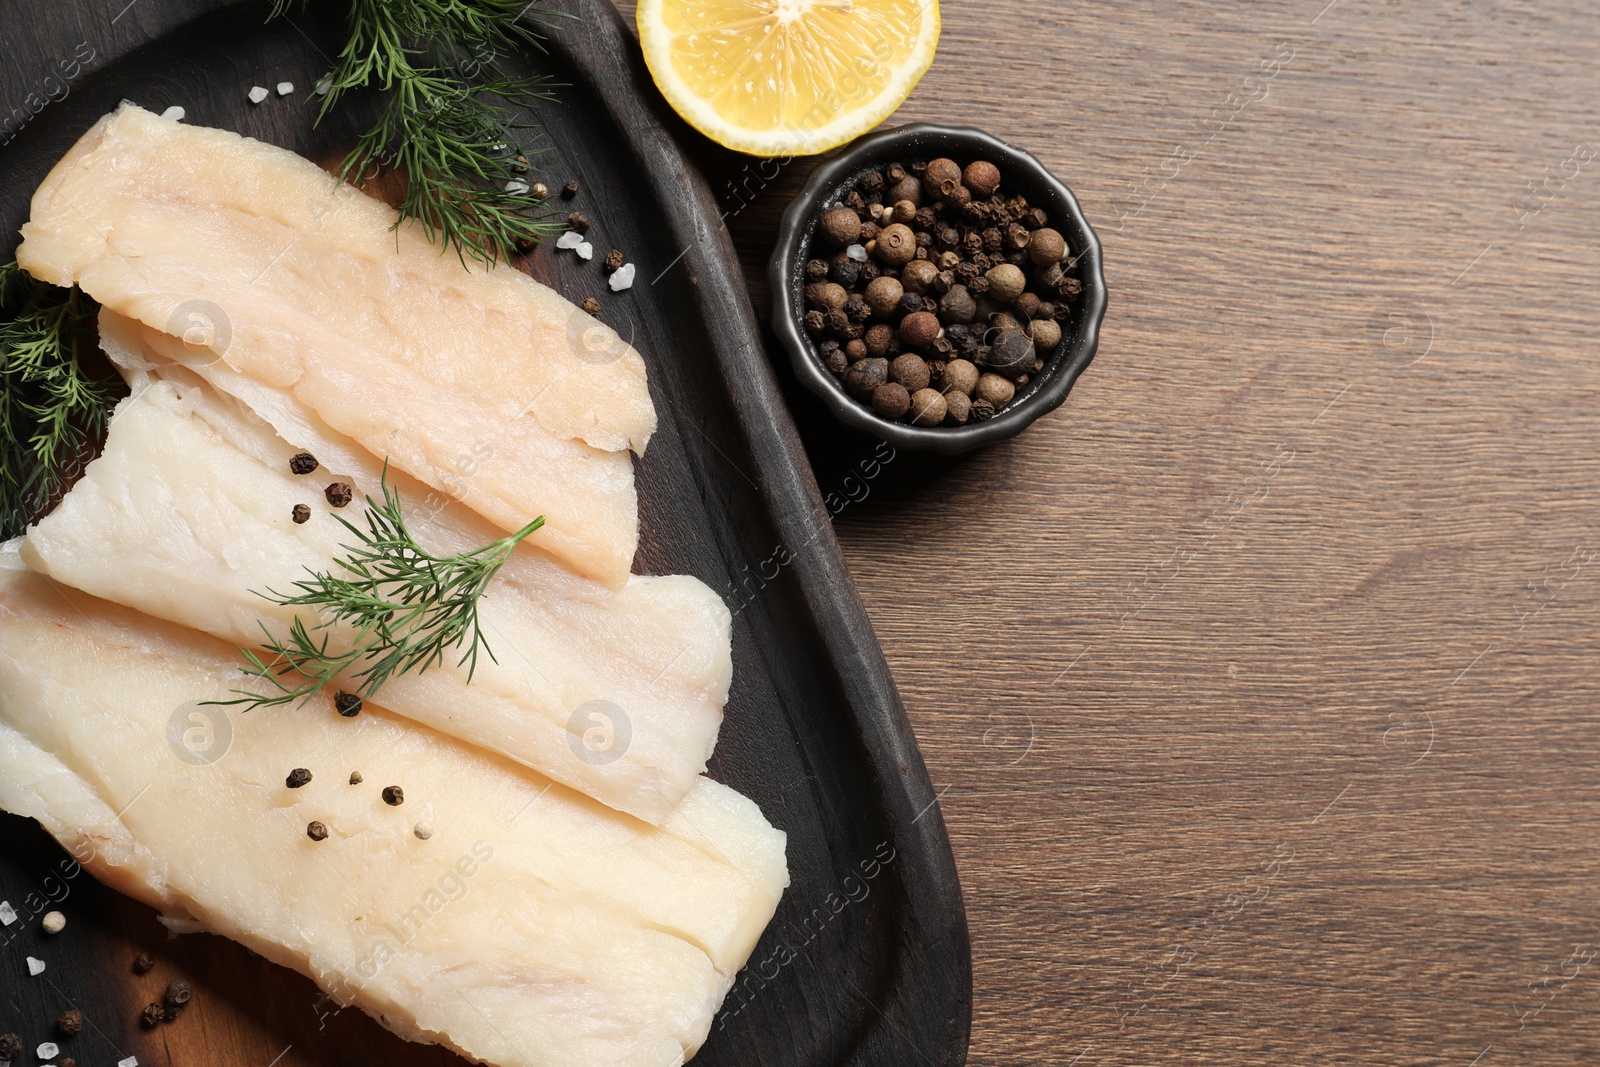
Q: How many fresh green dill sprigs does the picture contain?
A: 3